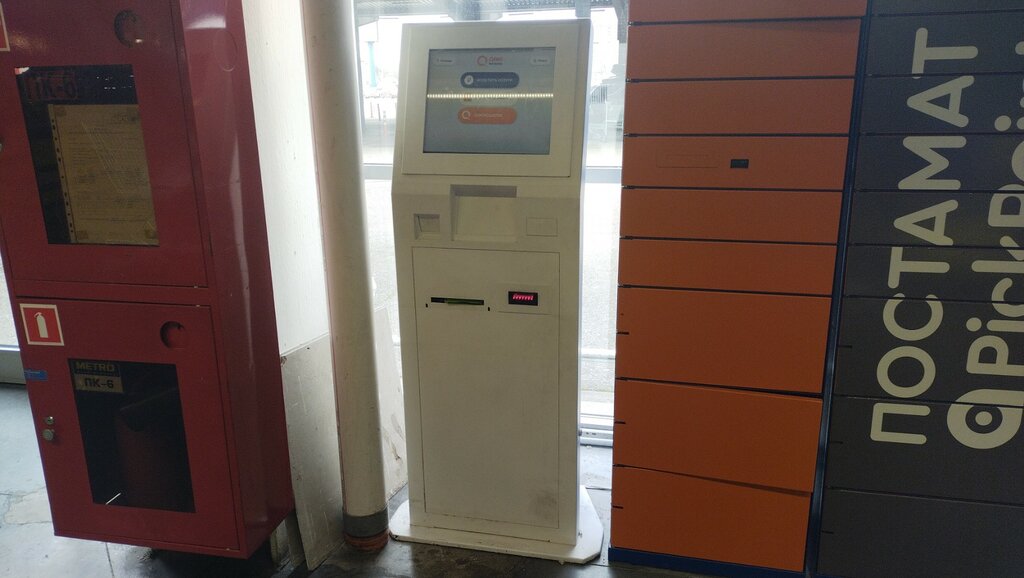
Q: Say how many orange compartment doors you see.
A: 9